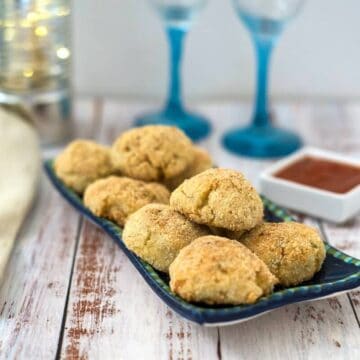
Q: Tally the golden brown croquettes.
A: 8